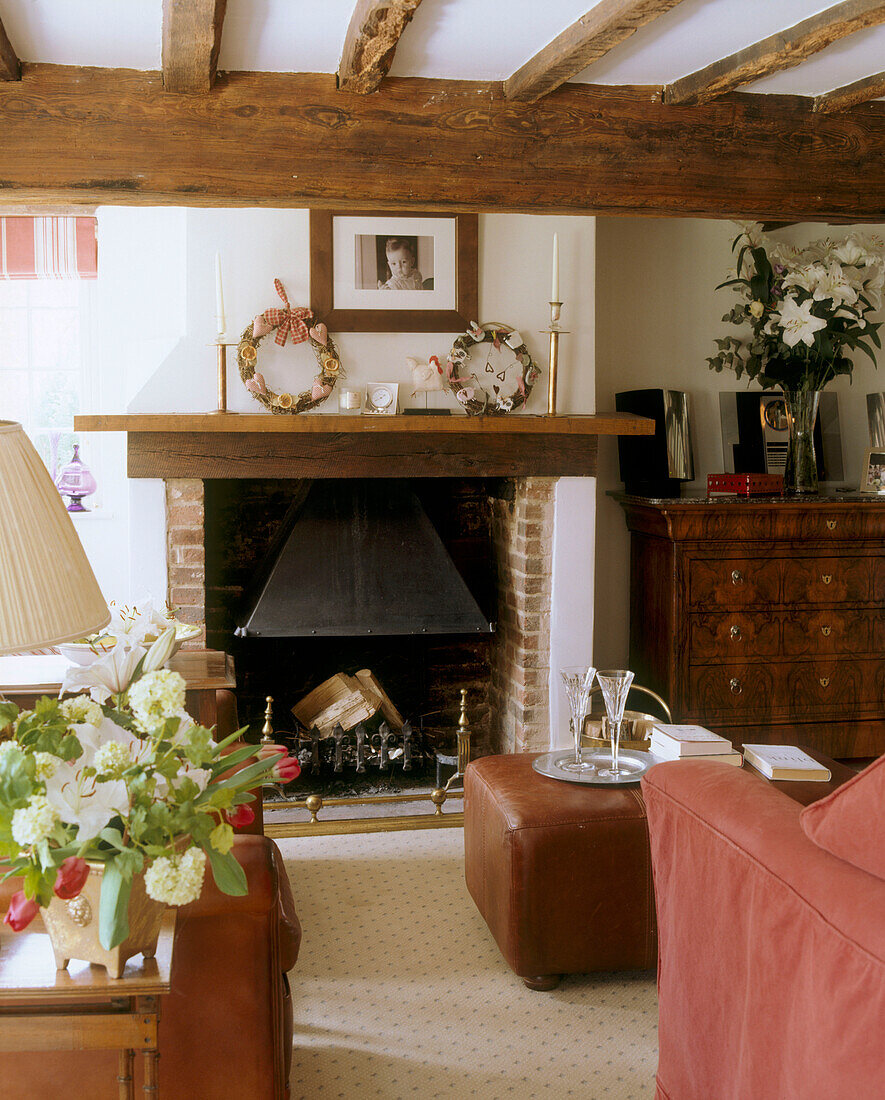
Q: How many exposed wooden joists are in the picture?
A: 6